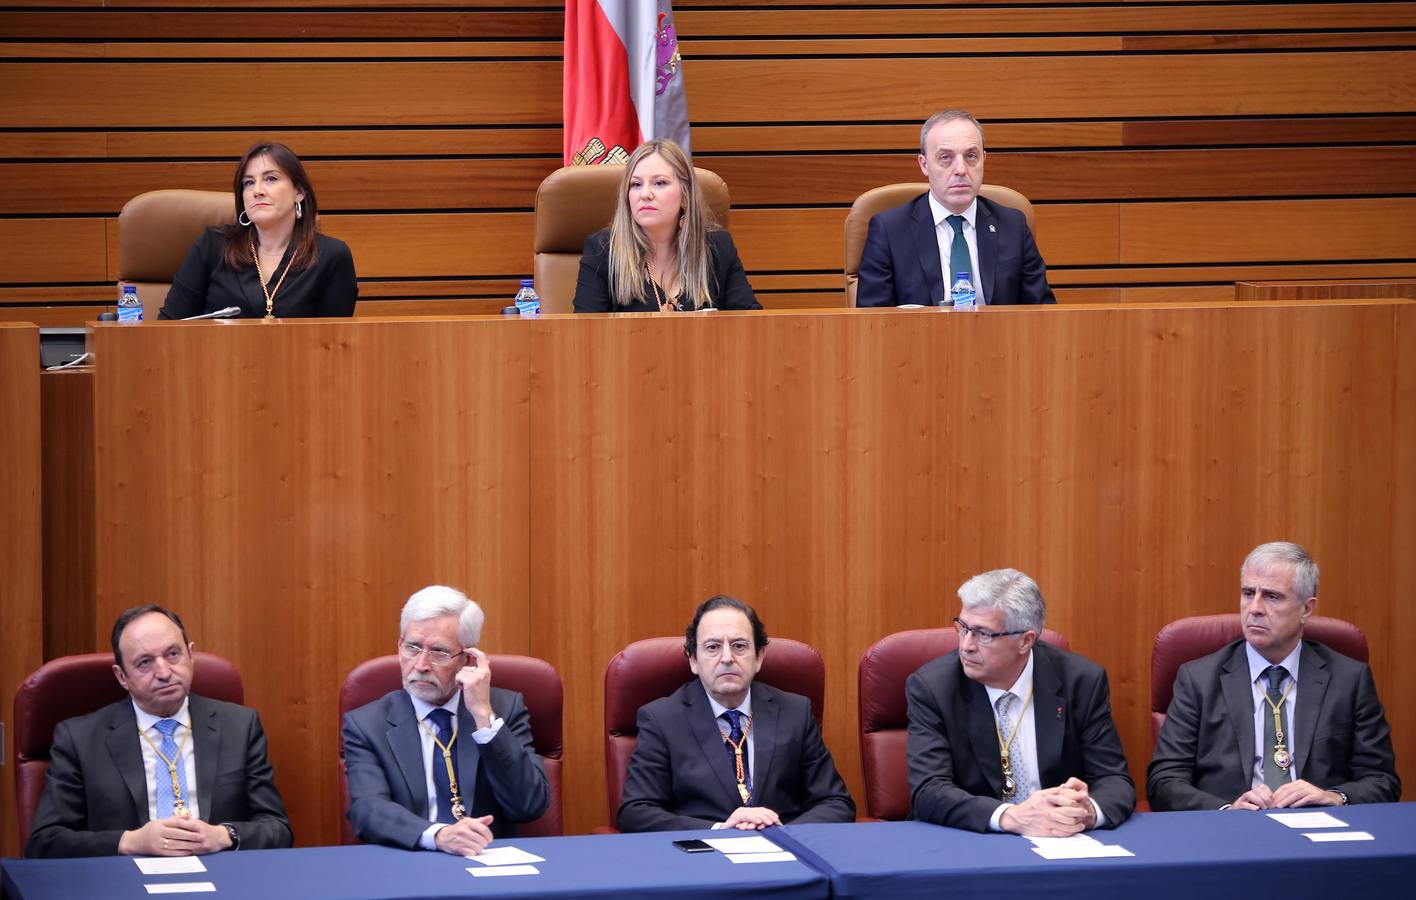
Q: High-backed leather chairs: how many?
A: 8